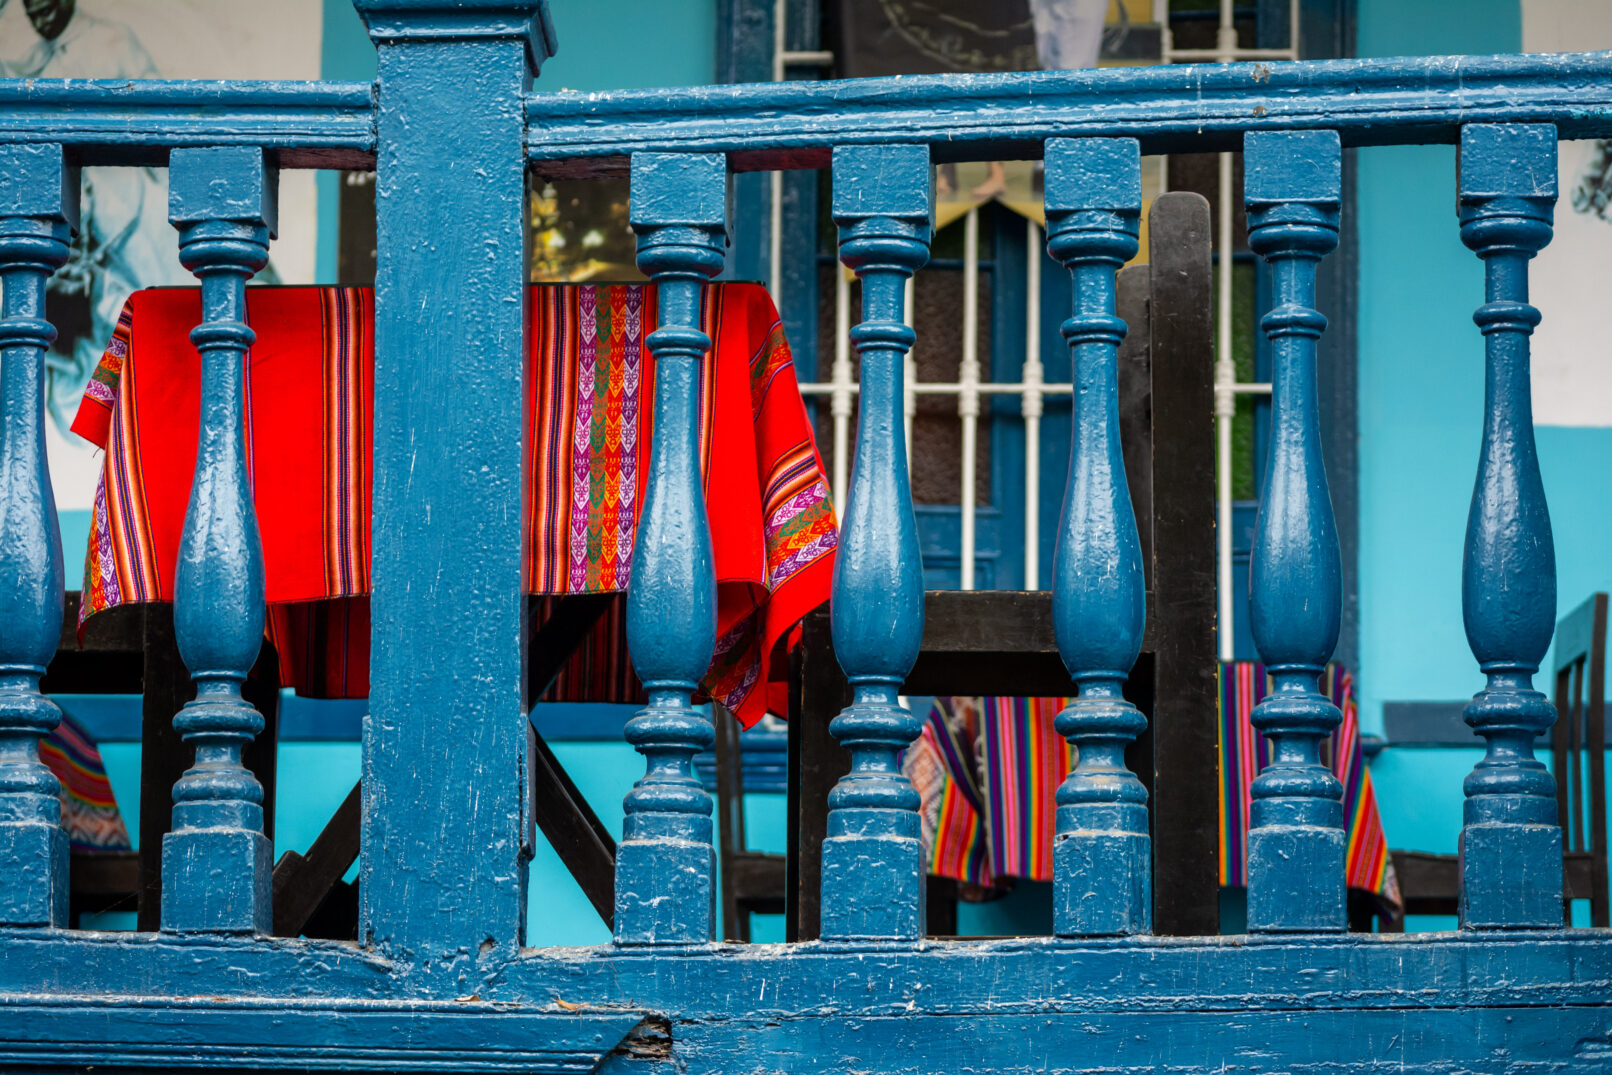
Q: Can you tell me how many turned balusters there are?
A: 7